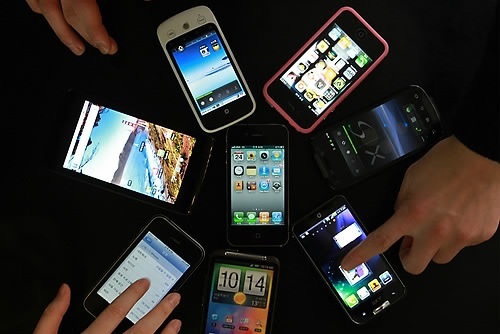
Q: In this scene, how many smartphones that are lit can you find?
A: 8